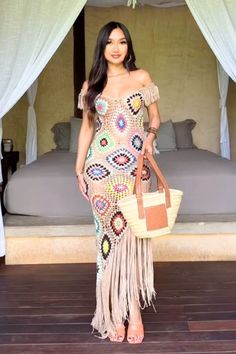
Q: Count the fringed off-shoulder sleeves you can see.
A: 2